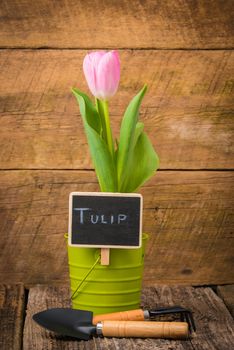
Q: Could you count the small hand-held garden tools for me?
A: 2